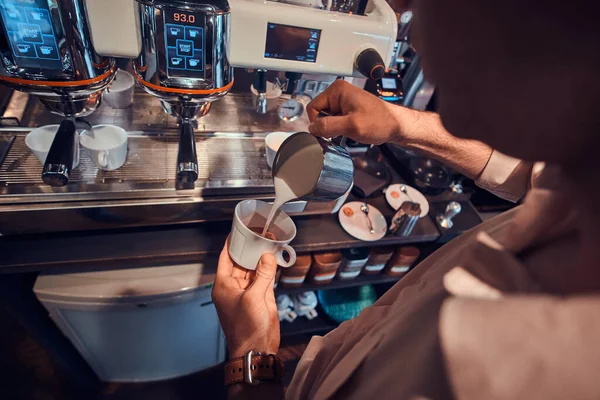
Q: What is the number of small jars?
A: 5